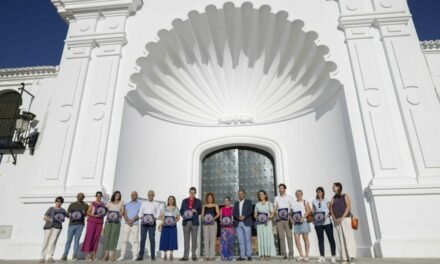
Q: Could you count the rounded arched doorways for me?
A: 1